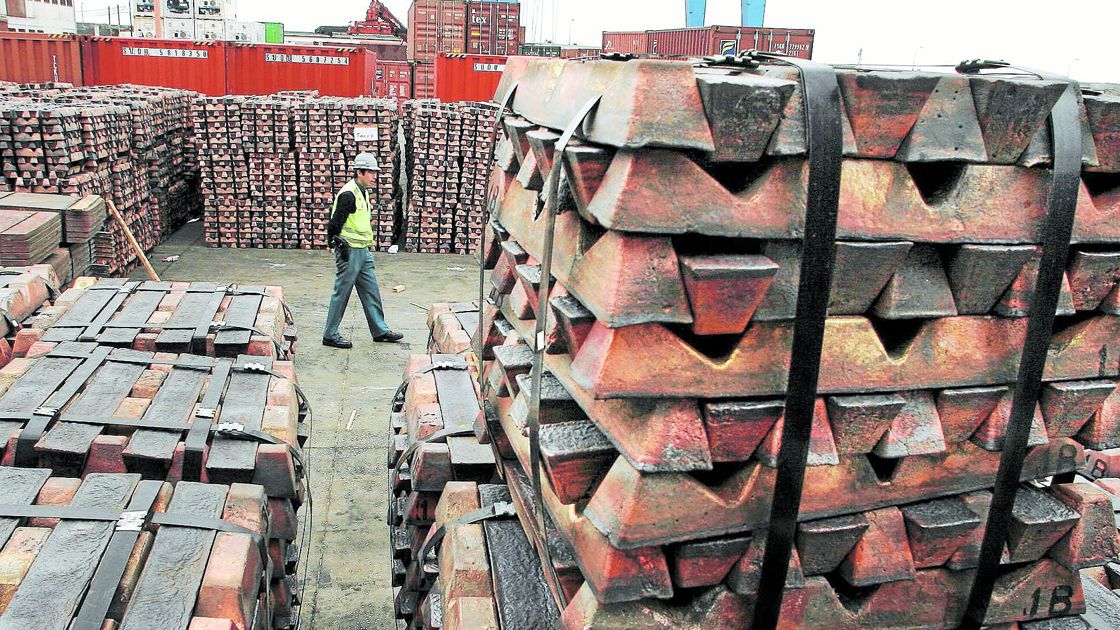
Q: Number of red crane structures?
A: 1